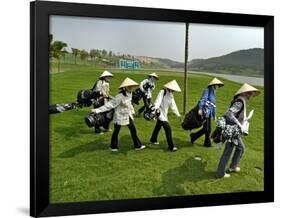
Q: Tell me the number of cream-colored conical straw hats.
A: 6